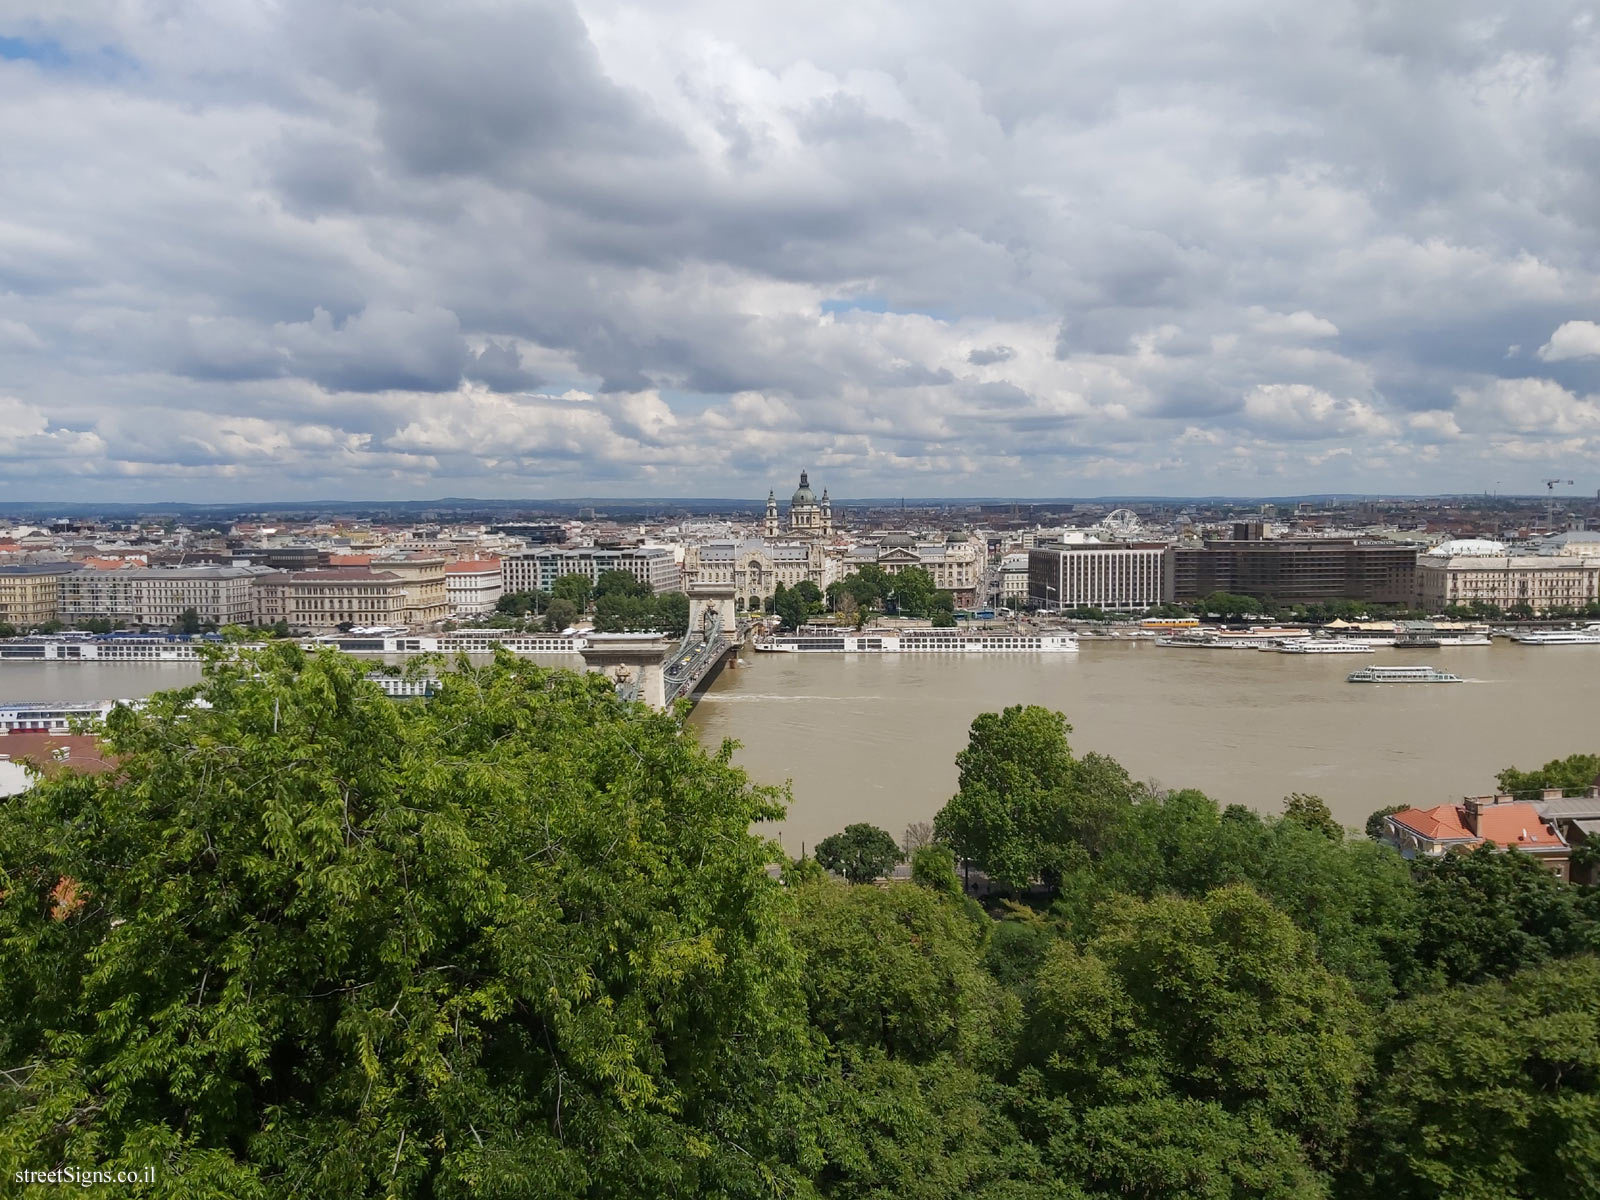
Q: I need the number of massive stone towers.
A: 2